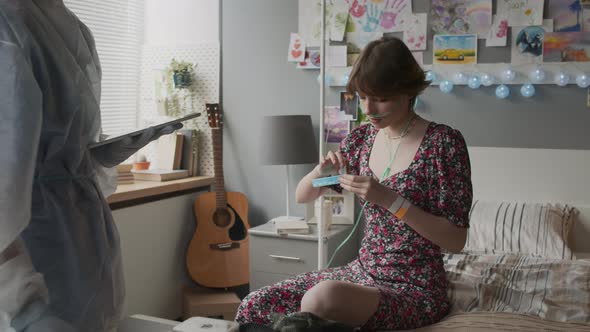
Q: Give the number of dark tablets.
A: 1